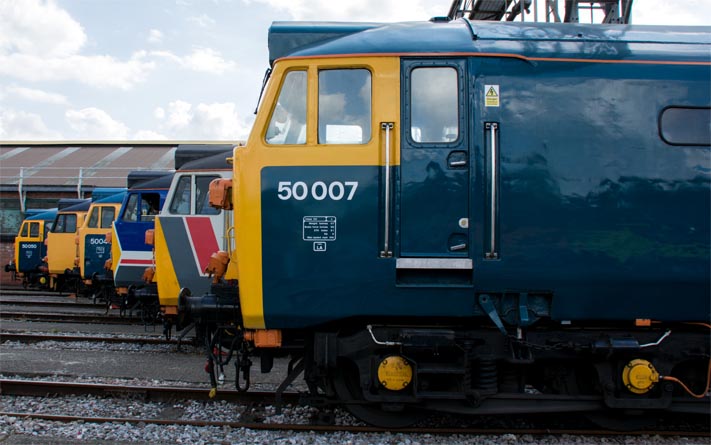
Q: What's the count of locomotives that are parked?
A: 6